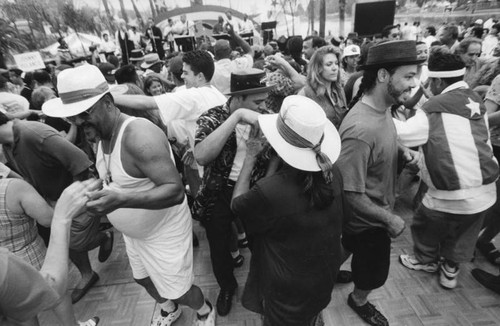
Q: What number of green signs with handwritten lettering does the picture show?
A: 0